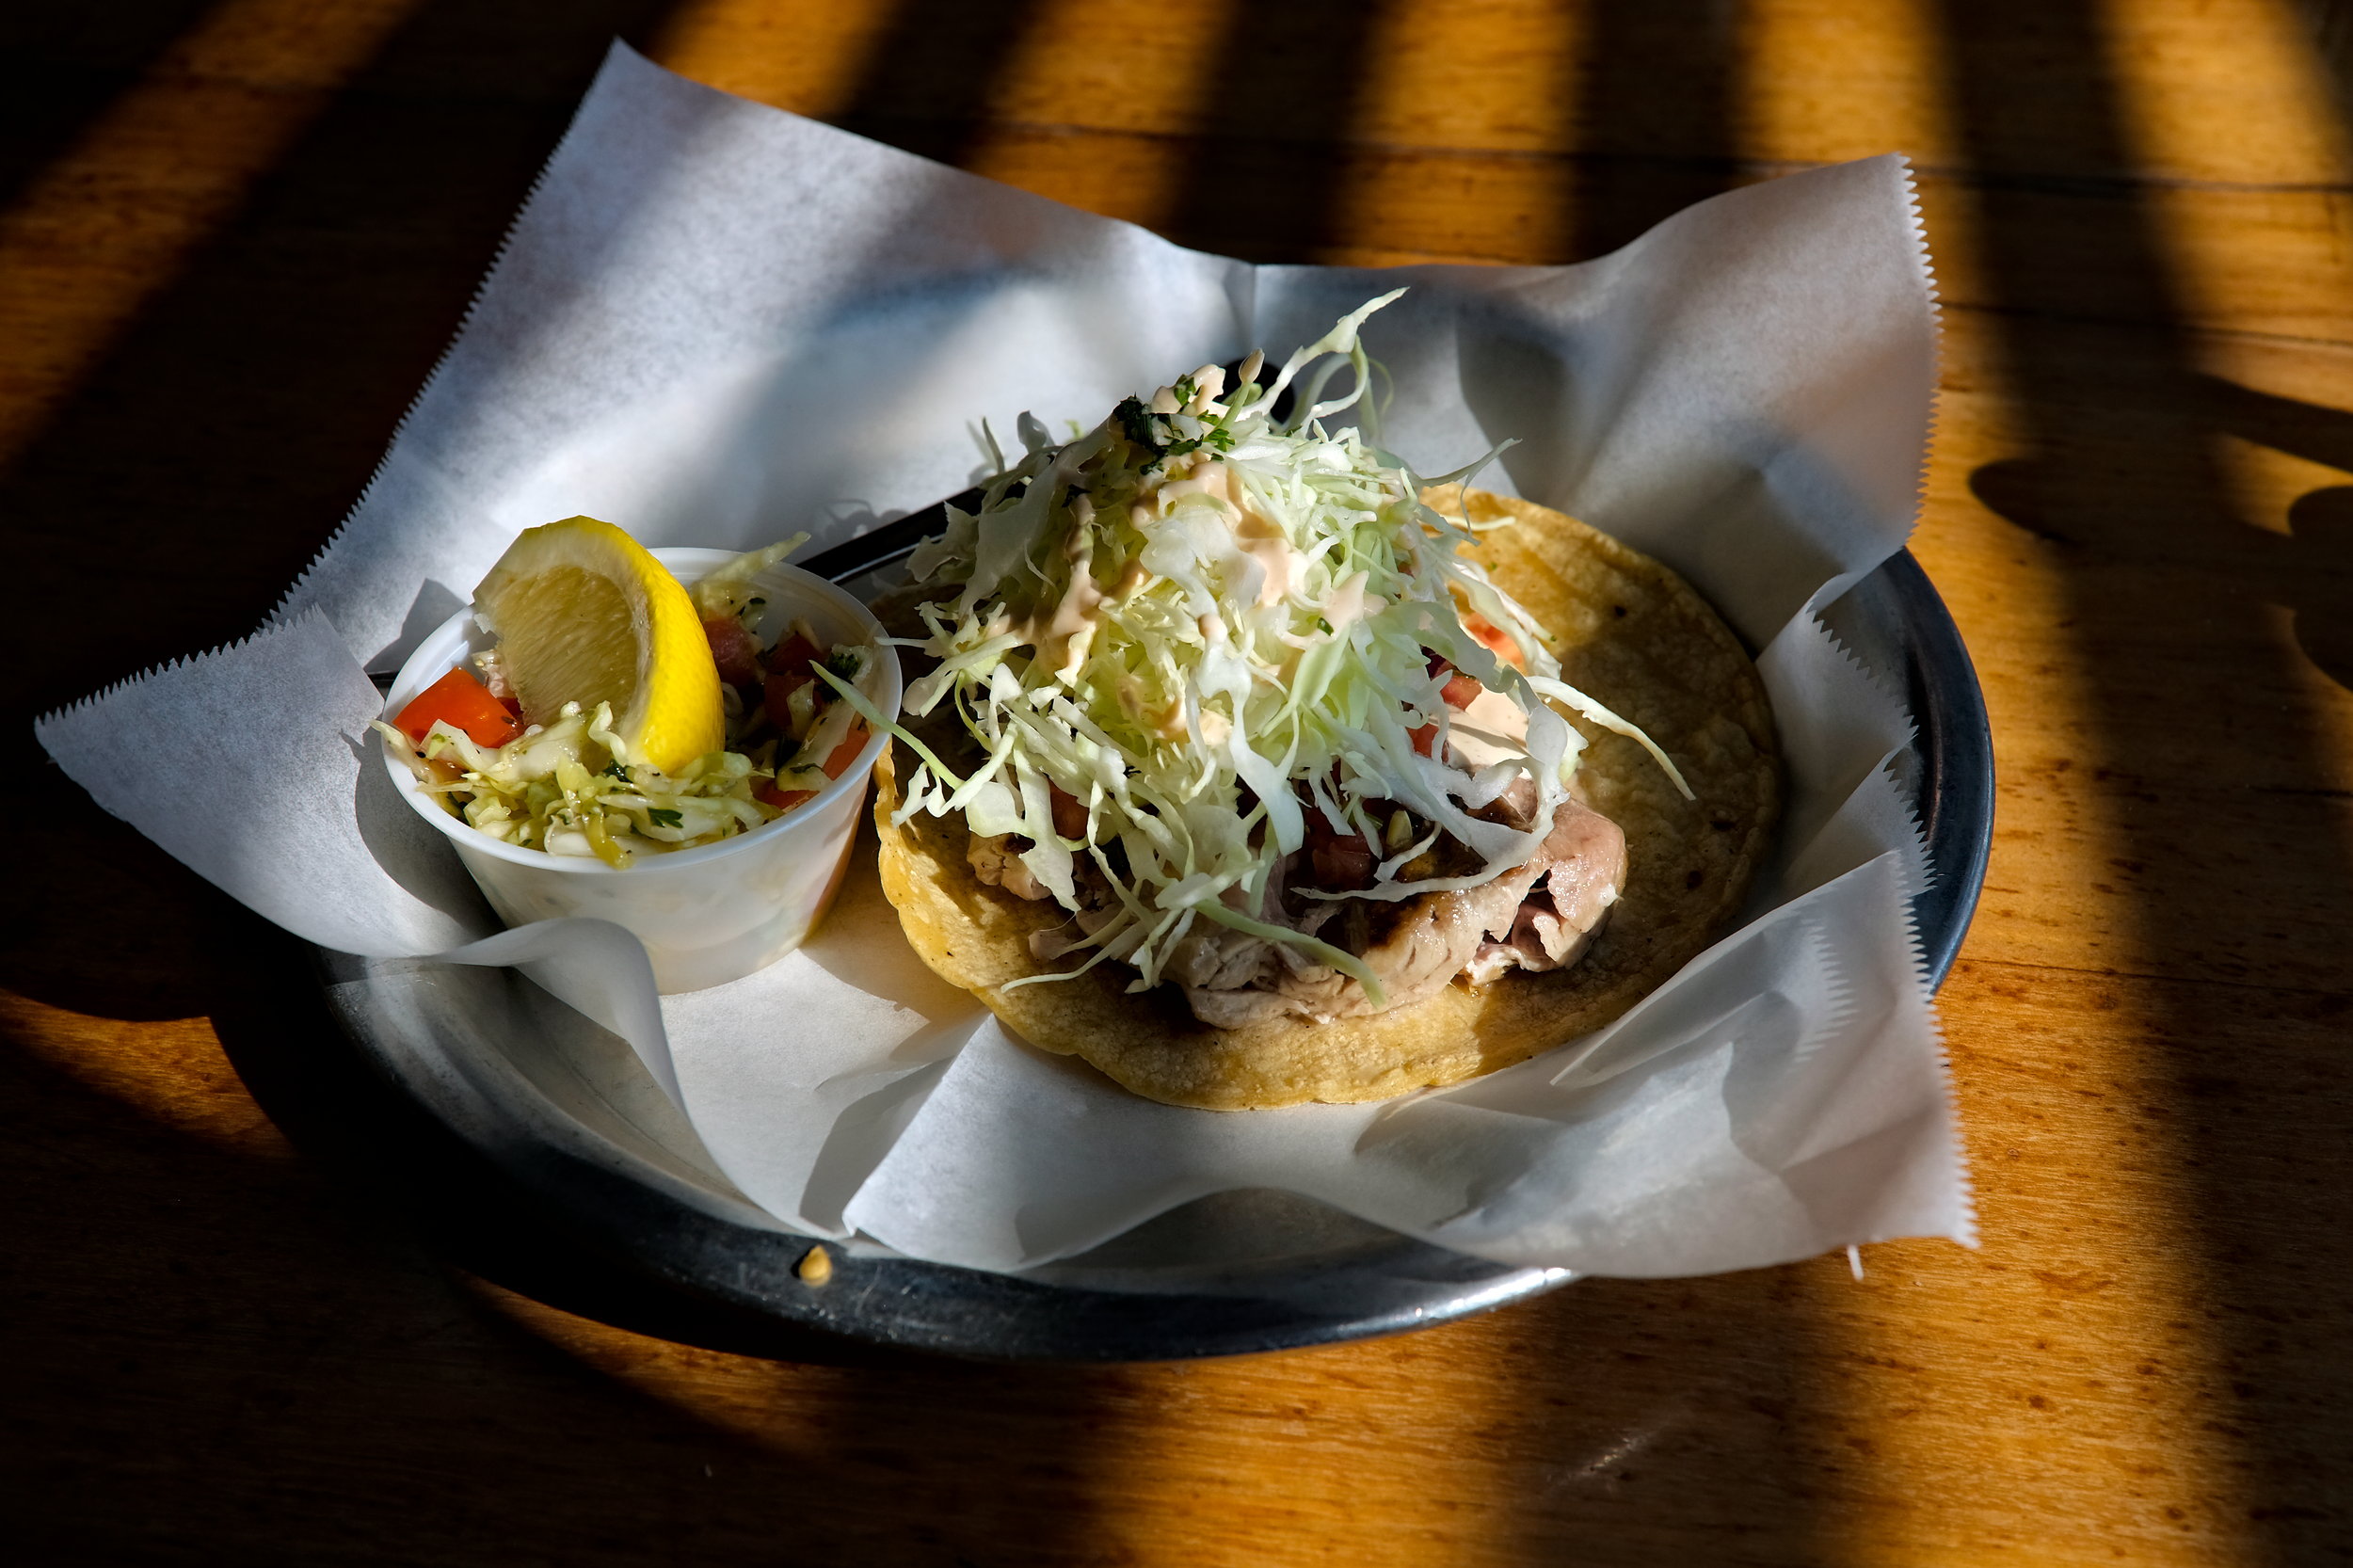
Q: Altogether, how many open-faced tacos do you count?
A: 1